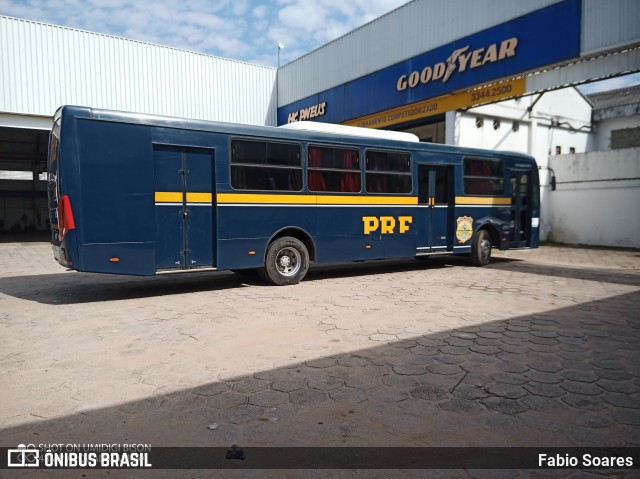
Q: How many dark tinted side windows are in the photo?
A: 4